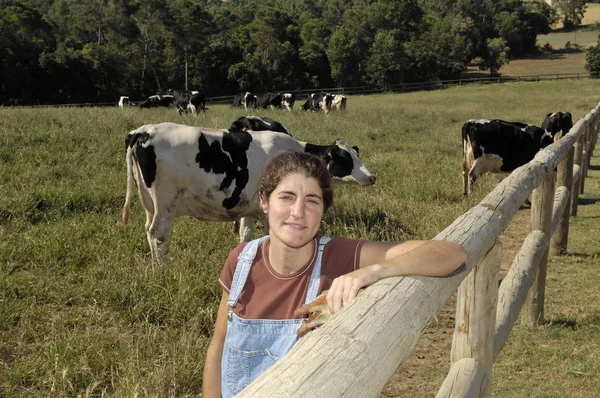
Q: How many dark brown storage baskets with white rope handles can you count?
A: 0